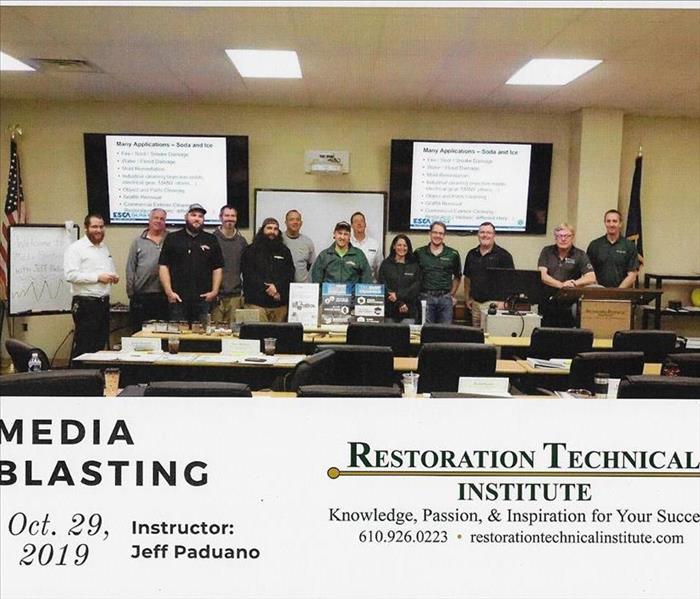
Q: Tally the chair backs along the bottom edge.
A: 4